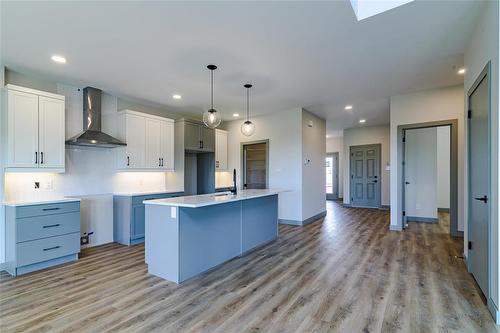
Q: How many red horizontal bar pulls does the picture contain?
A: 0